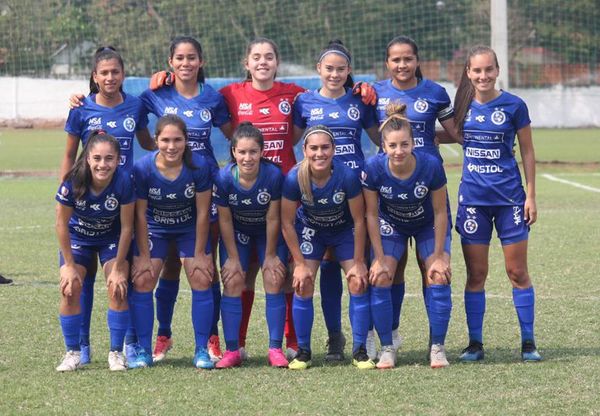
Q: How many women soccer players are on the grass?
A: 11